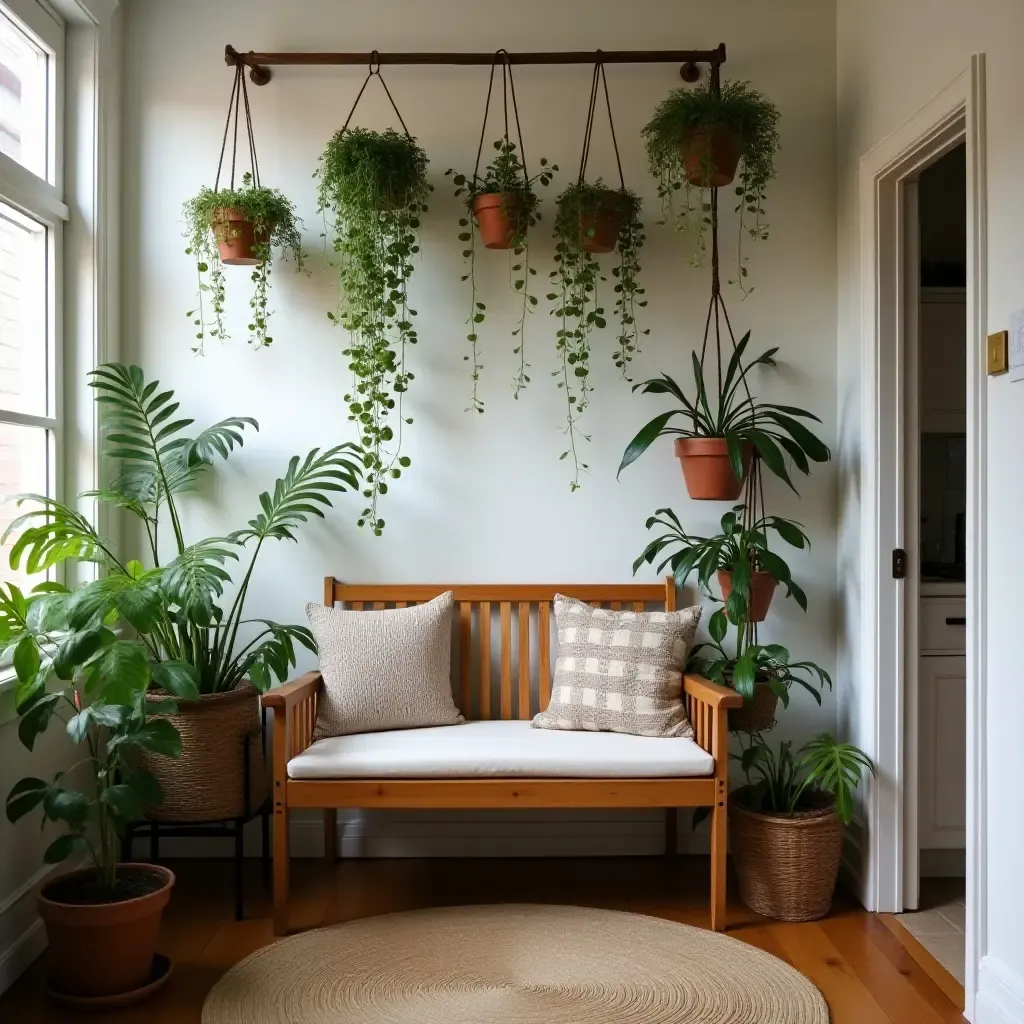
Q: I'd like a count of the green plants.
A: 11